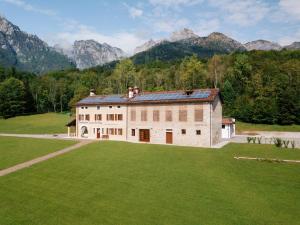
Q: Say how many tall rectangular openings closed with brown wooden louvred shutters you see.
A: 6